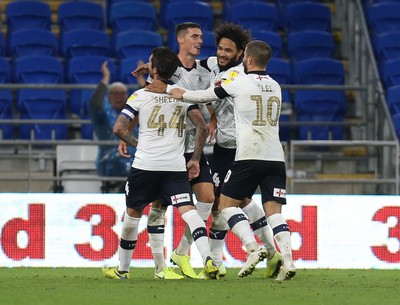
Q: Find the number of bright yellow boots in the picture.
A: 6